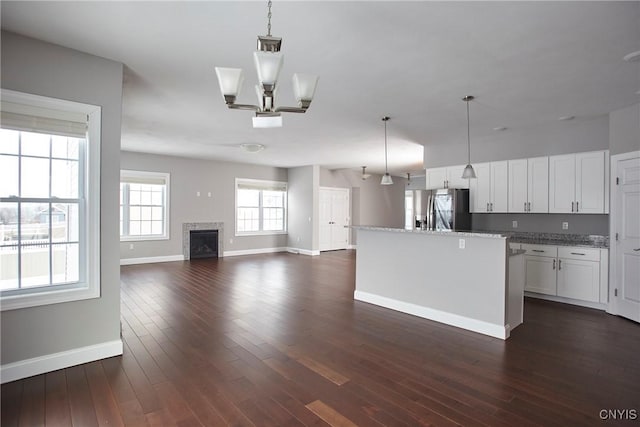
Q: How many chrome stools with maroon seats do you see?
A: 0